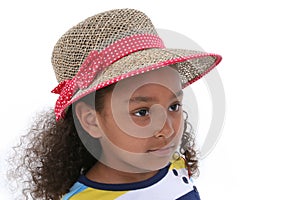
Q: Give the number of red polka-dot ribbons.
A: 1